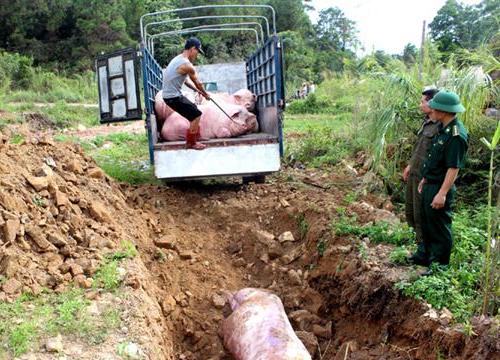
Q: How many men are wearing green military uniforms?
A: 2